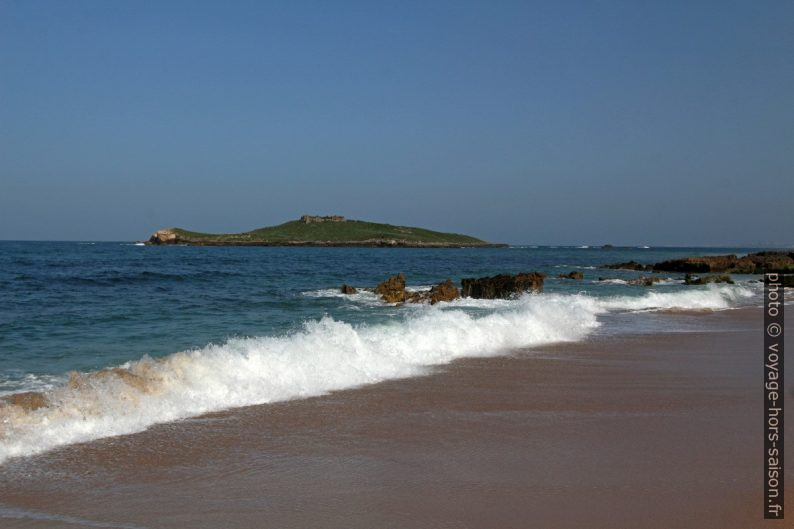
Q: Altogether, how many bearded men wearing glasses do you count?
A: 0